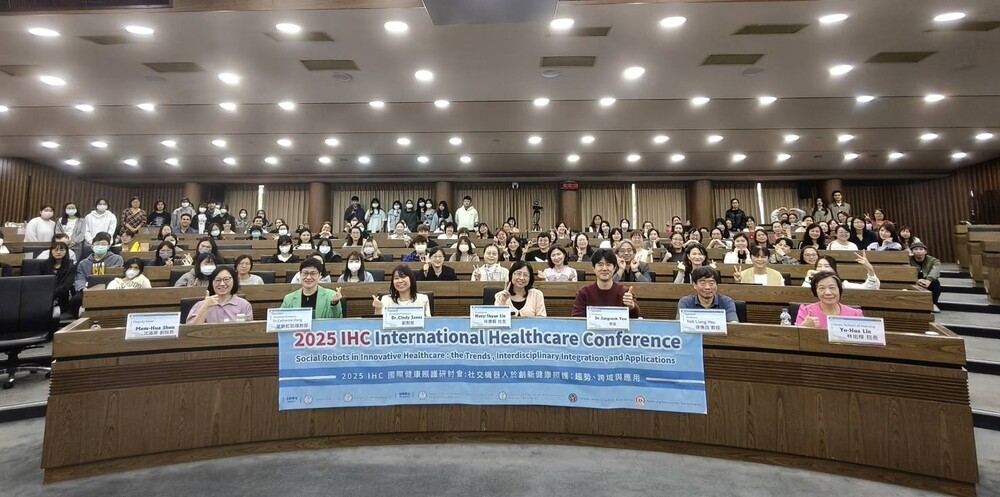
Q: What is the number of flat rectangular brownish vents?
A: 11